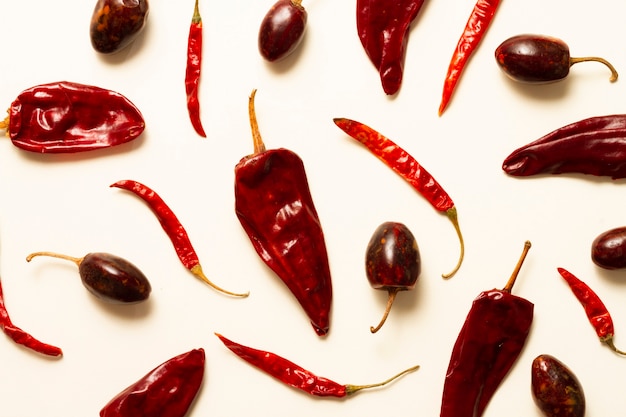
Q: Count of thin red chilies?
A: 7